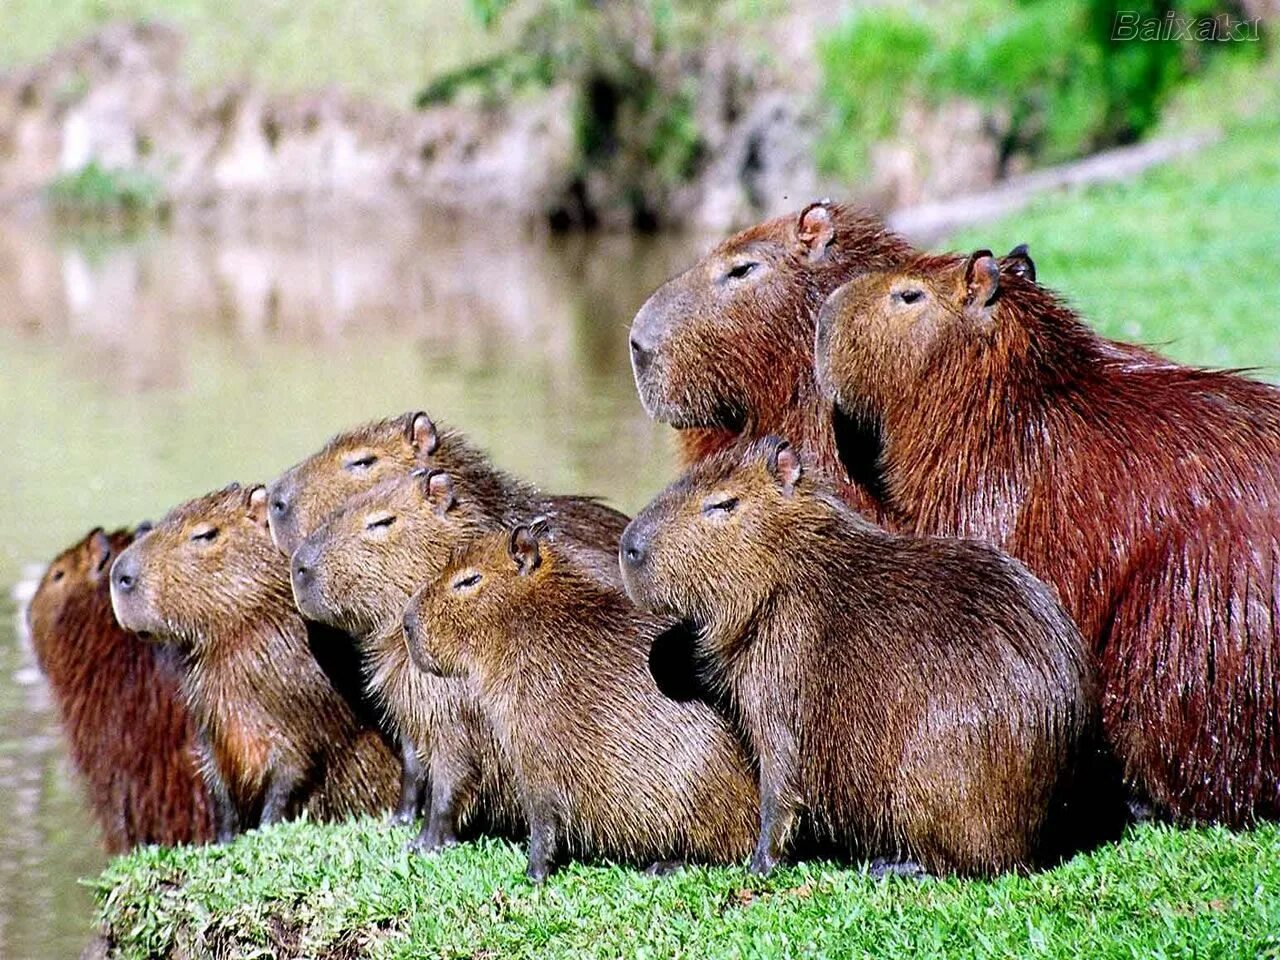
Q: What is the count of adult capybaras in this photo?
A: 2